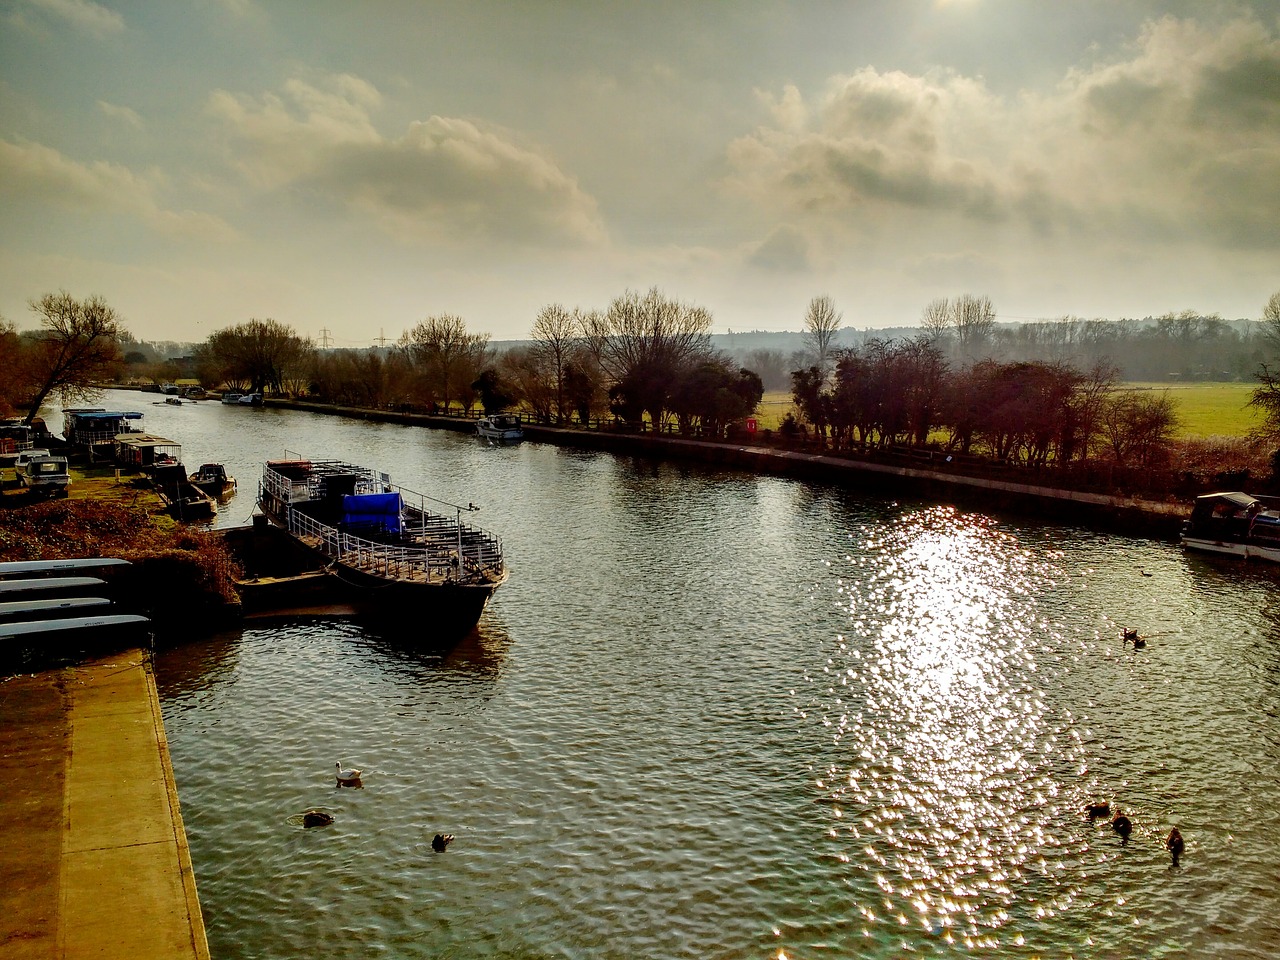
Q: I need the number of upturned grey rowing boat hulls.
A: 4